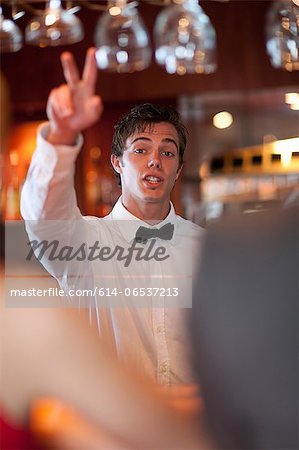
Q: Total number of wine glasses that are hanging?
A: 5